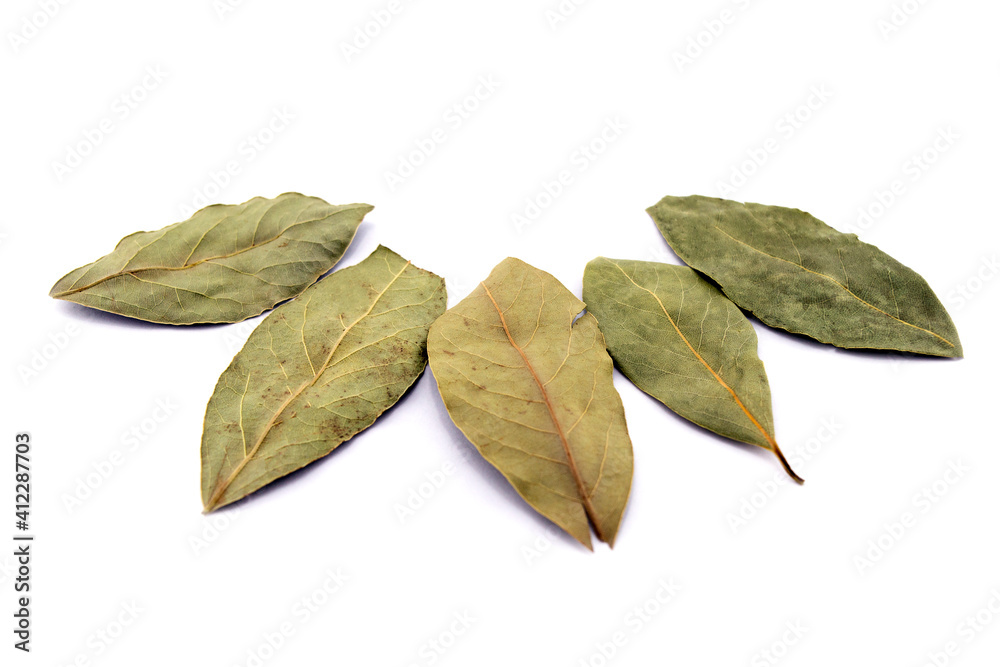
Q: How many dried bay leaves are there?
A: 5